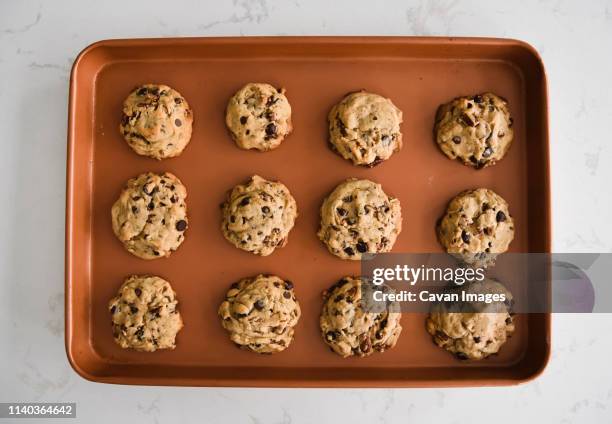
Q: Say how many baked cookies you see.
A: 12